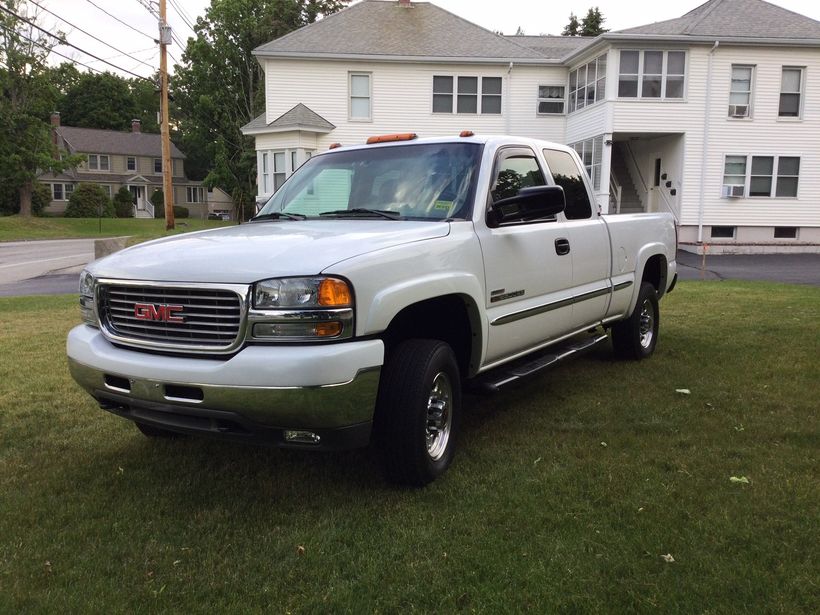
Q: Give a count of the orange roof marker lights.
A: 3